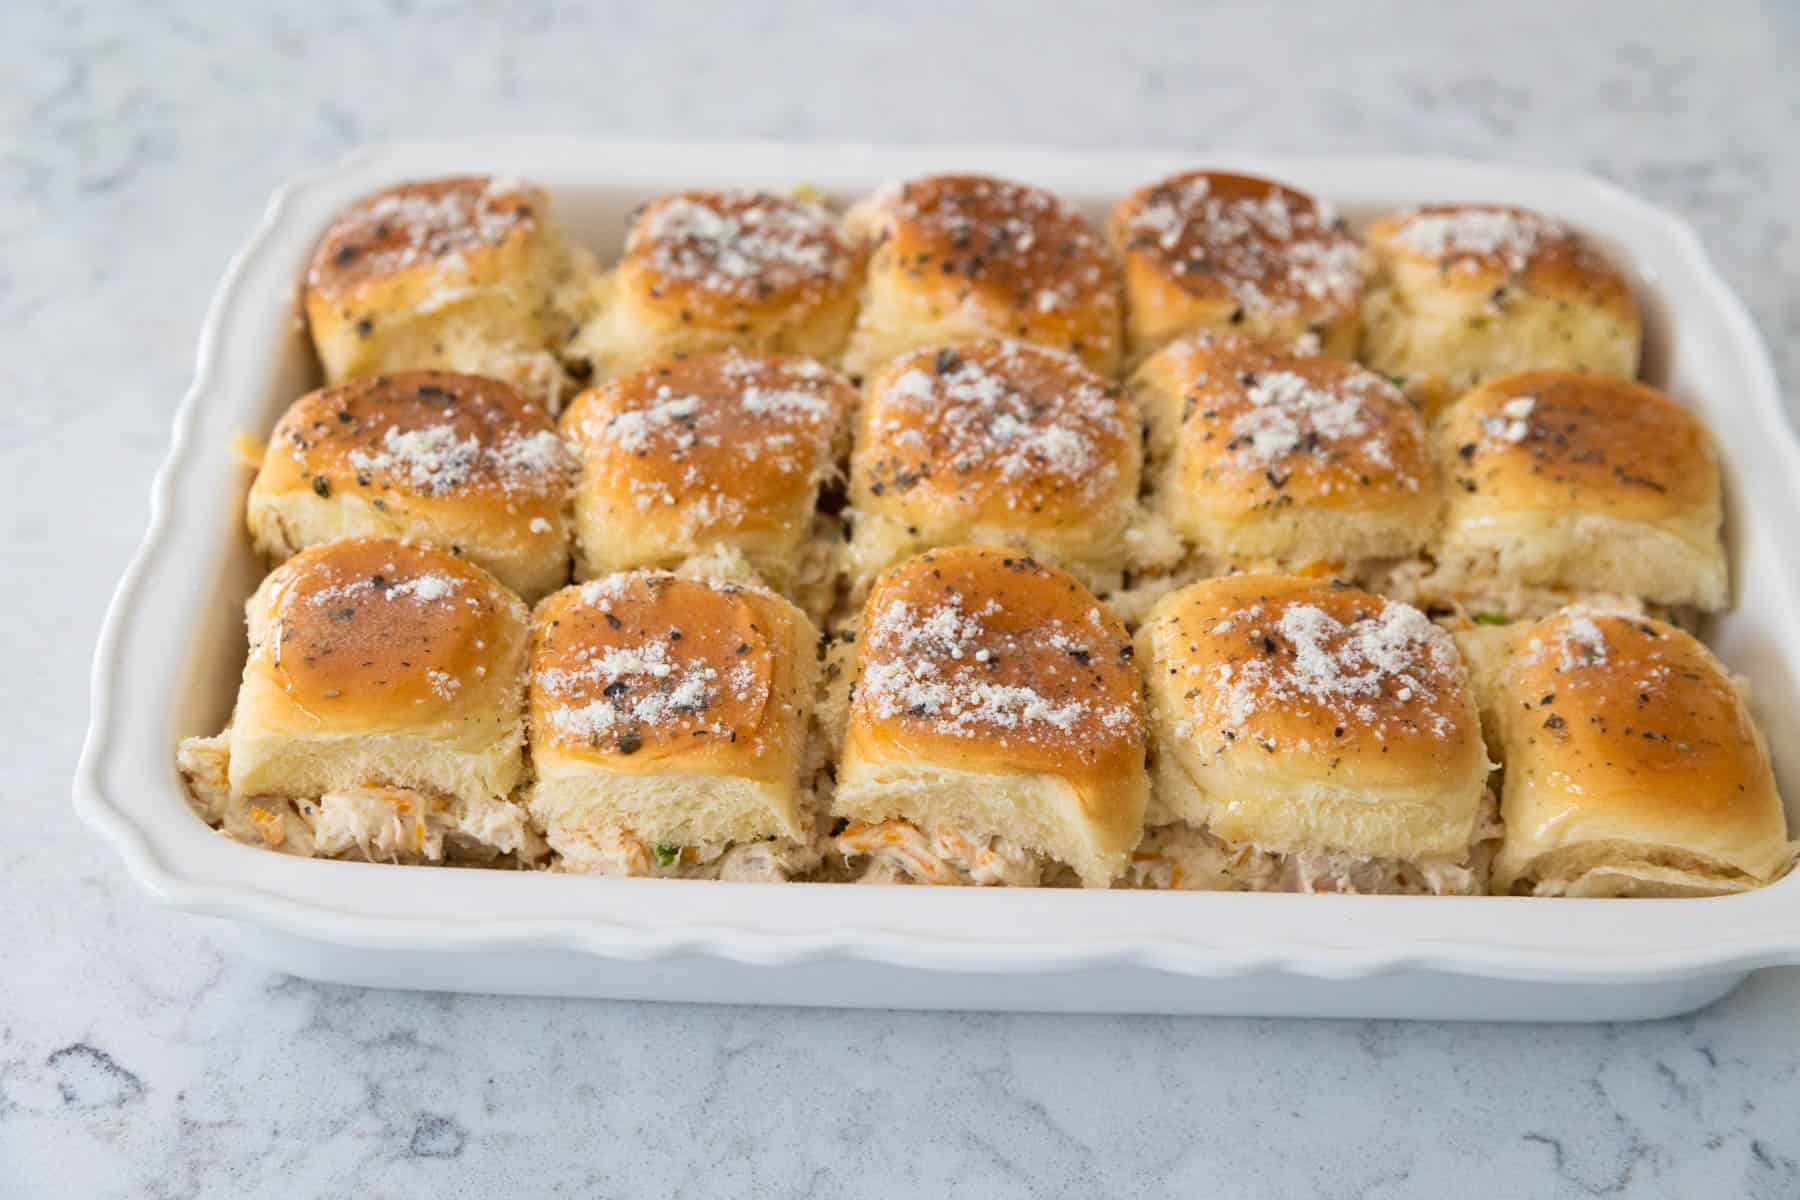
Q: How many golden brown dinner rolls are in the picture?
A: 15